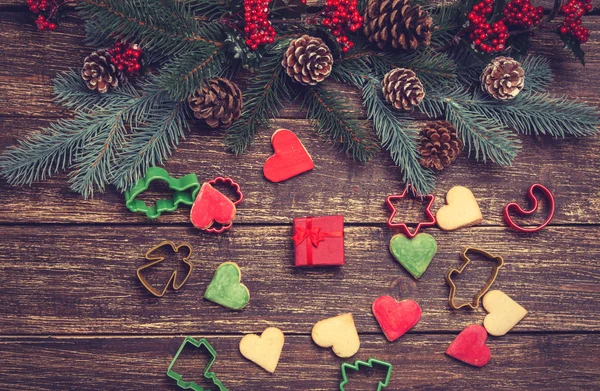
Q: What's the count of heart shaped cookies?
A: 10